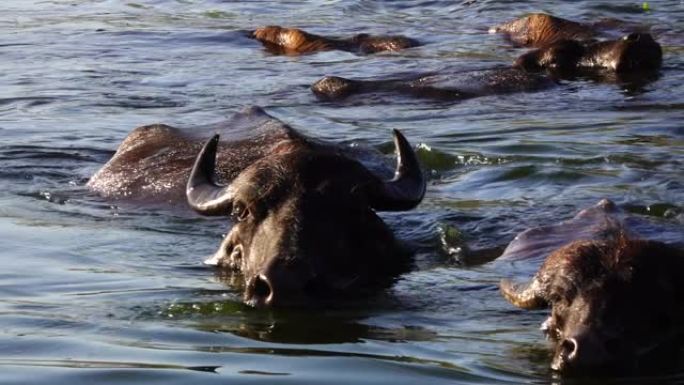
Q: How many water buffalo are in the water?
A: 6